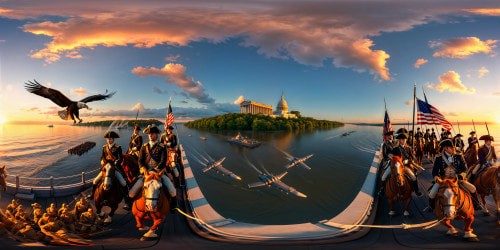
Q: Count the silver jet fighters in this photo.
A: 3